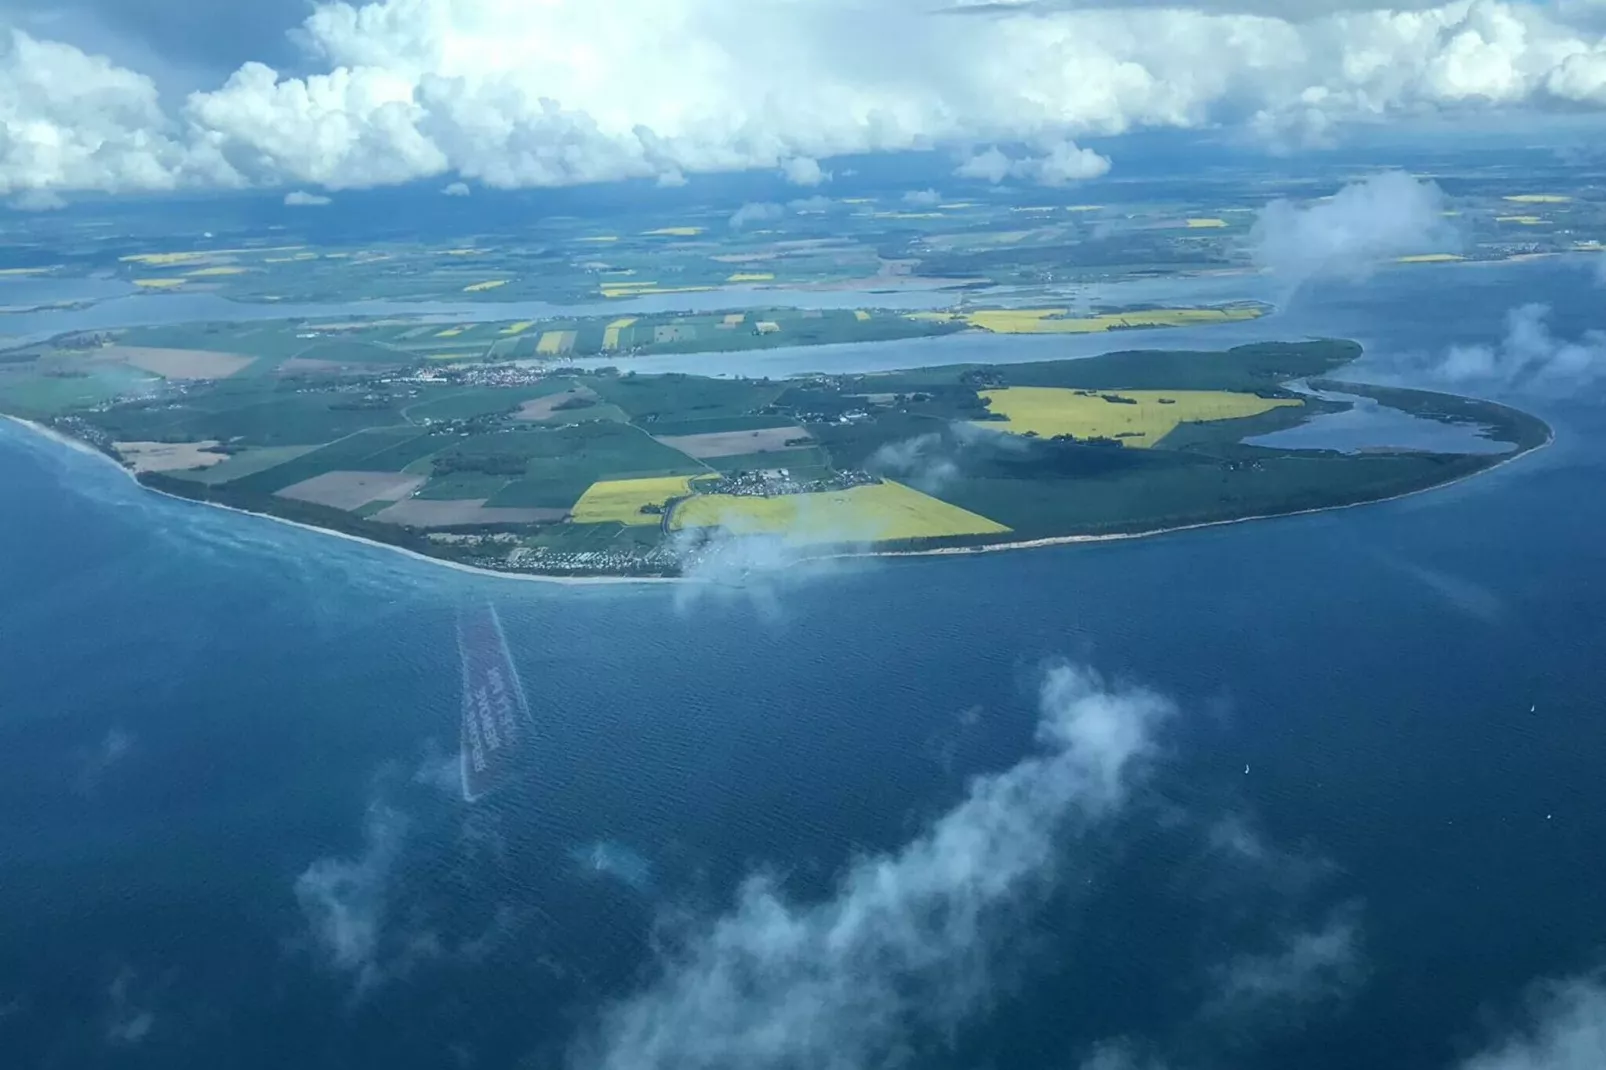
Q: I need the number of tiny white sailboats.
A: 3